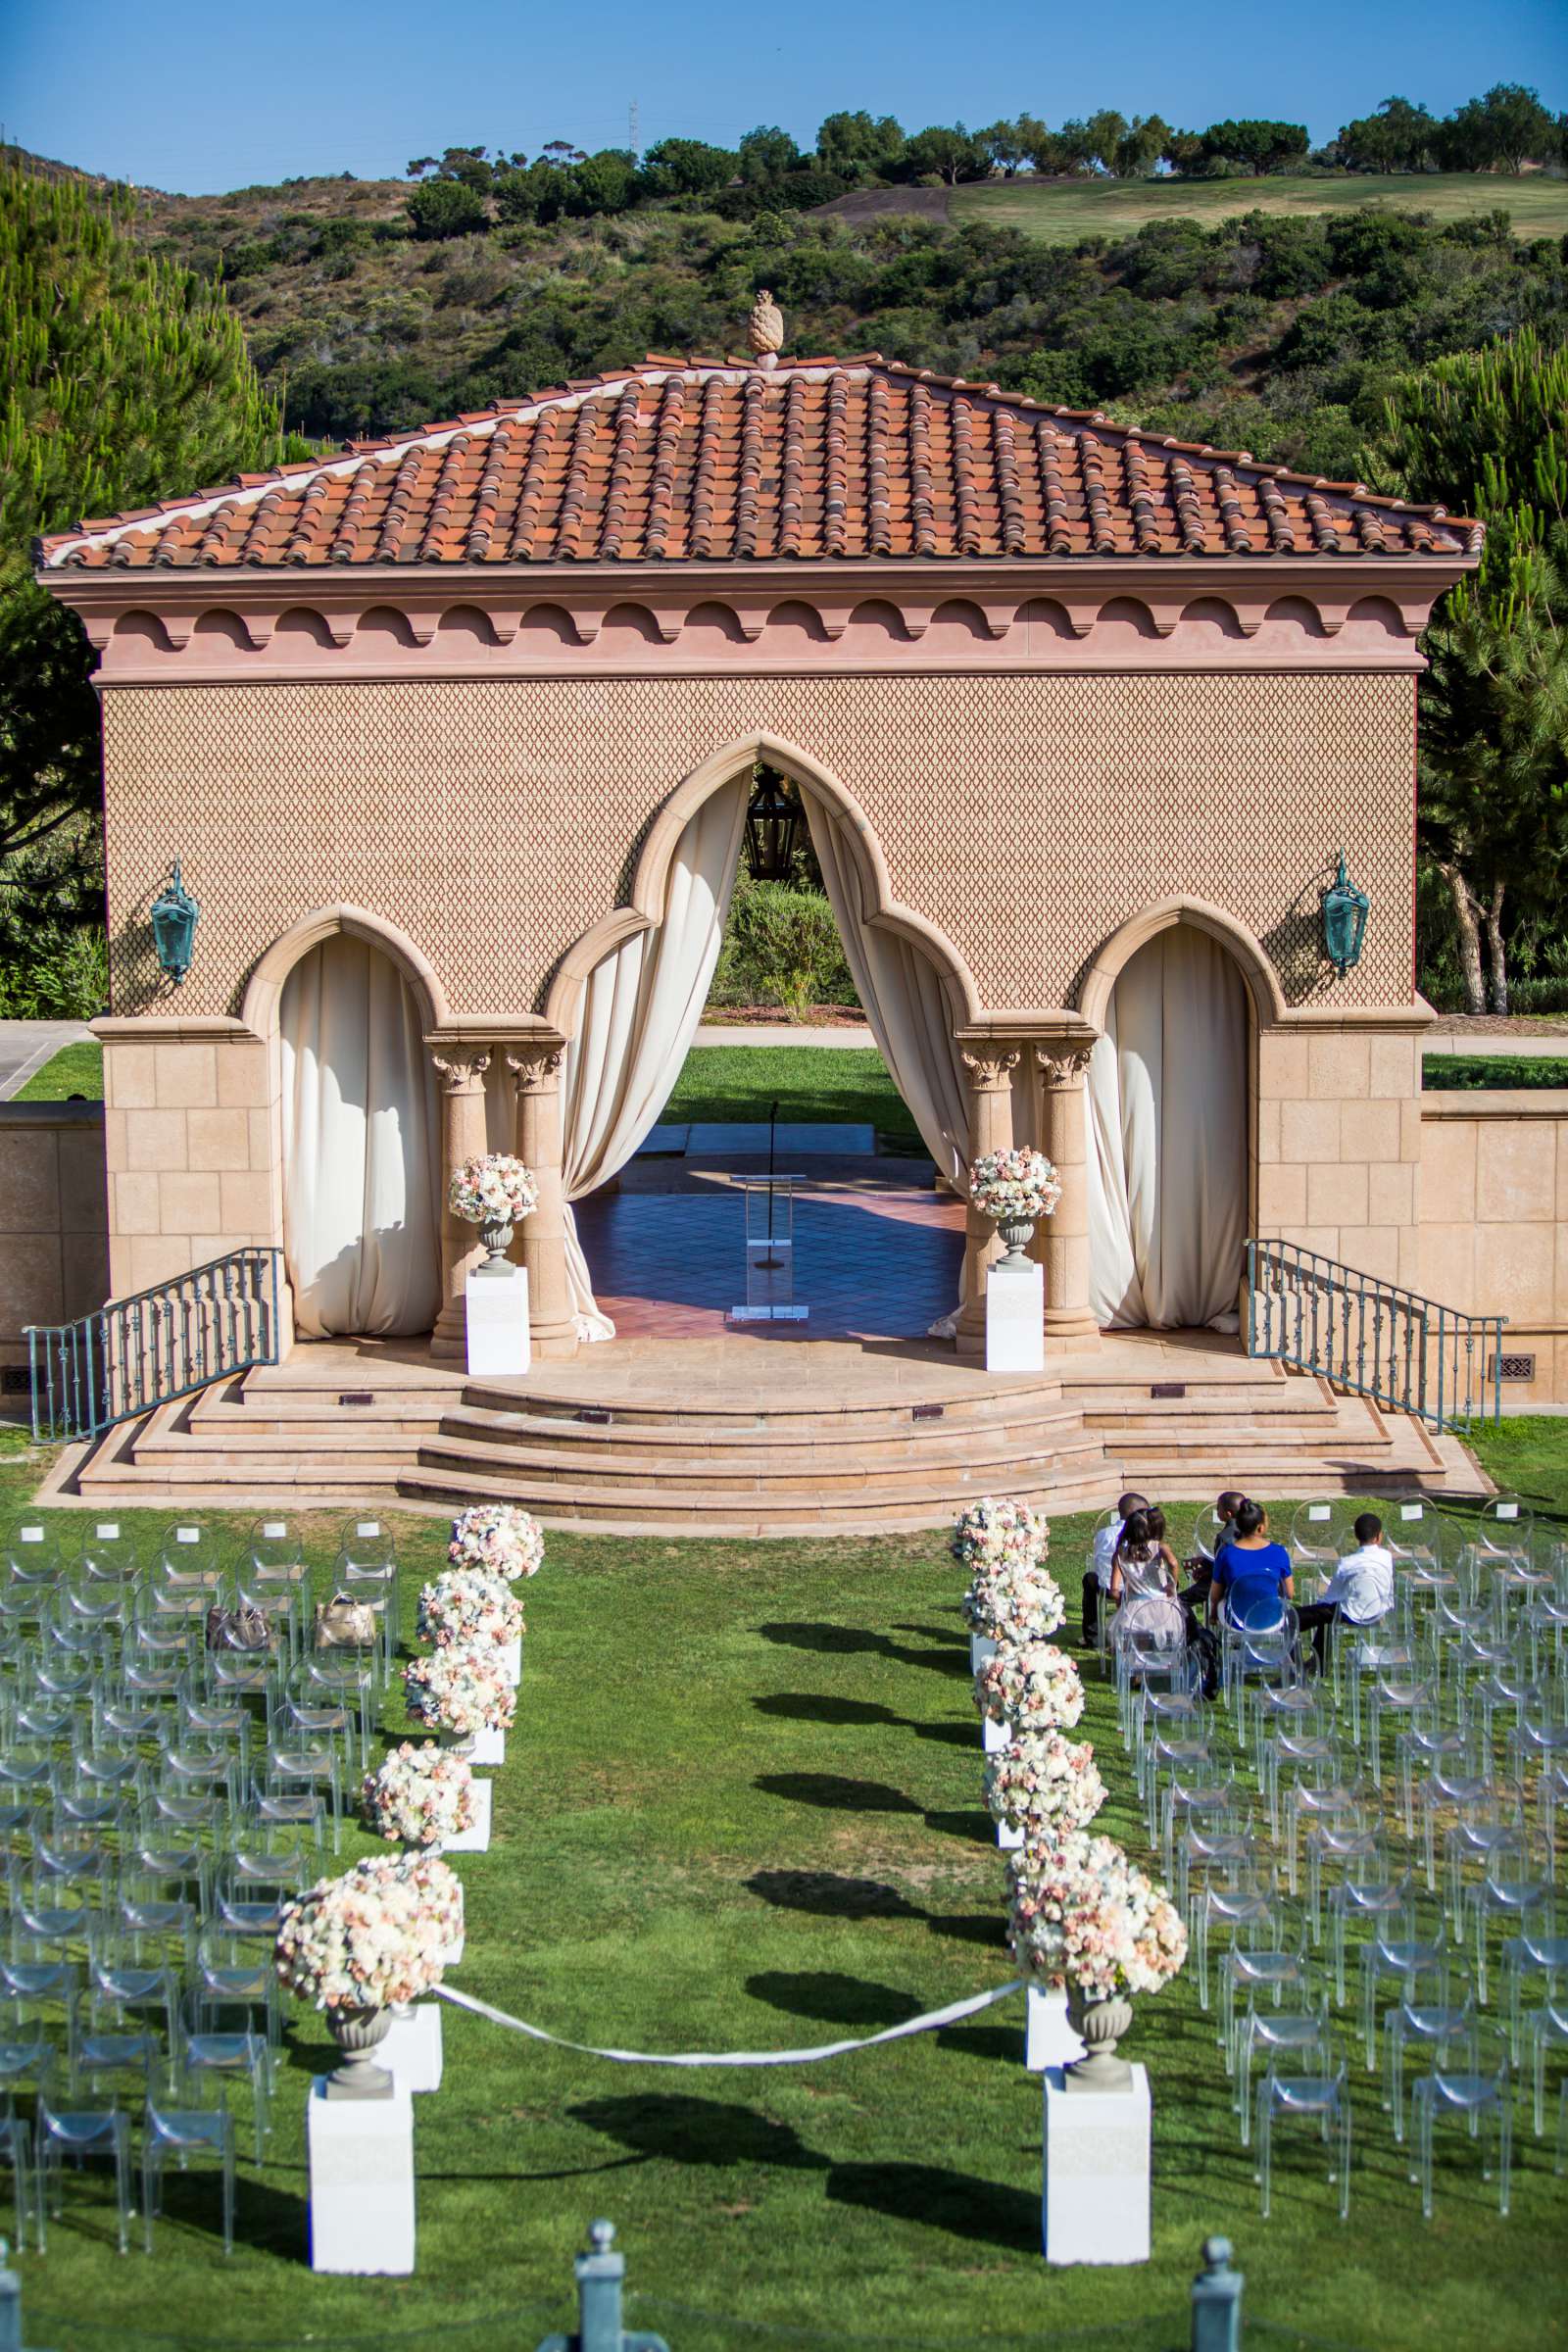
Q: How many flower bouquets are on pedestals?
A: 14